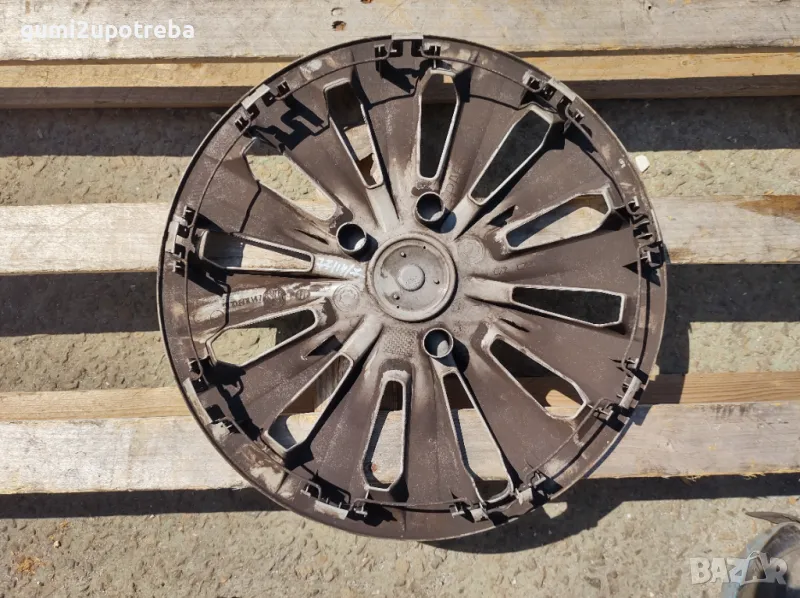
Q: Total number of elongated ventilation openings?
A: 12